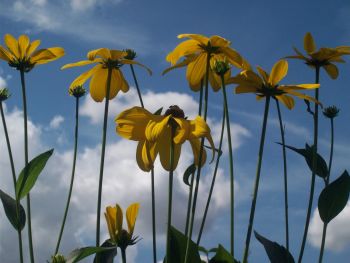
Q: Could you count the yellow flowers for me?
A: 7